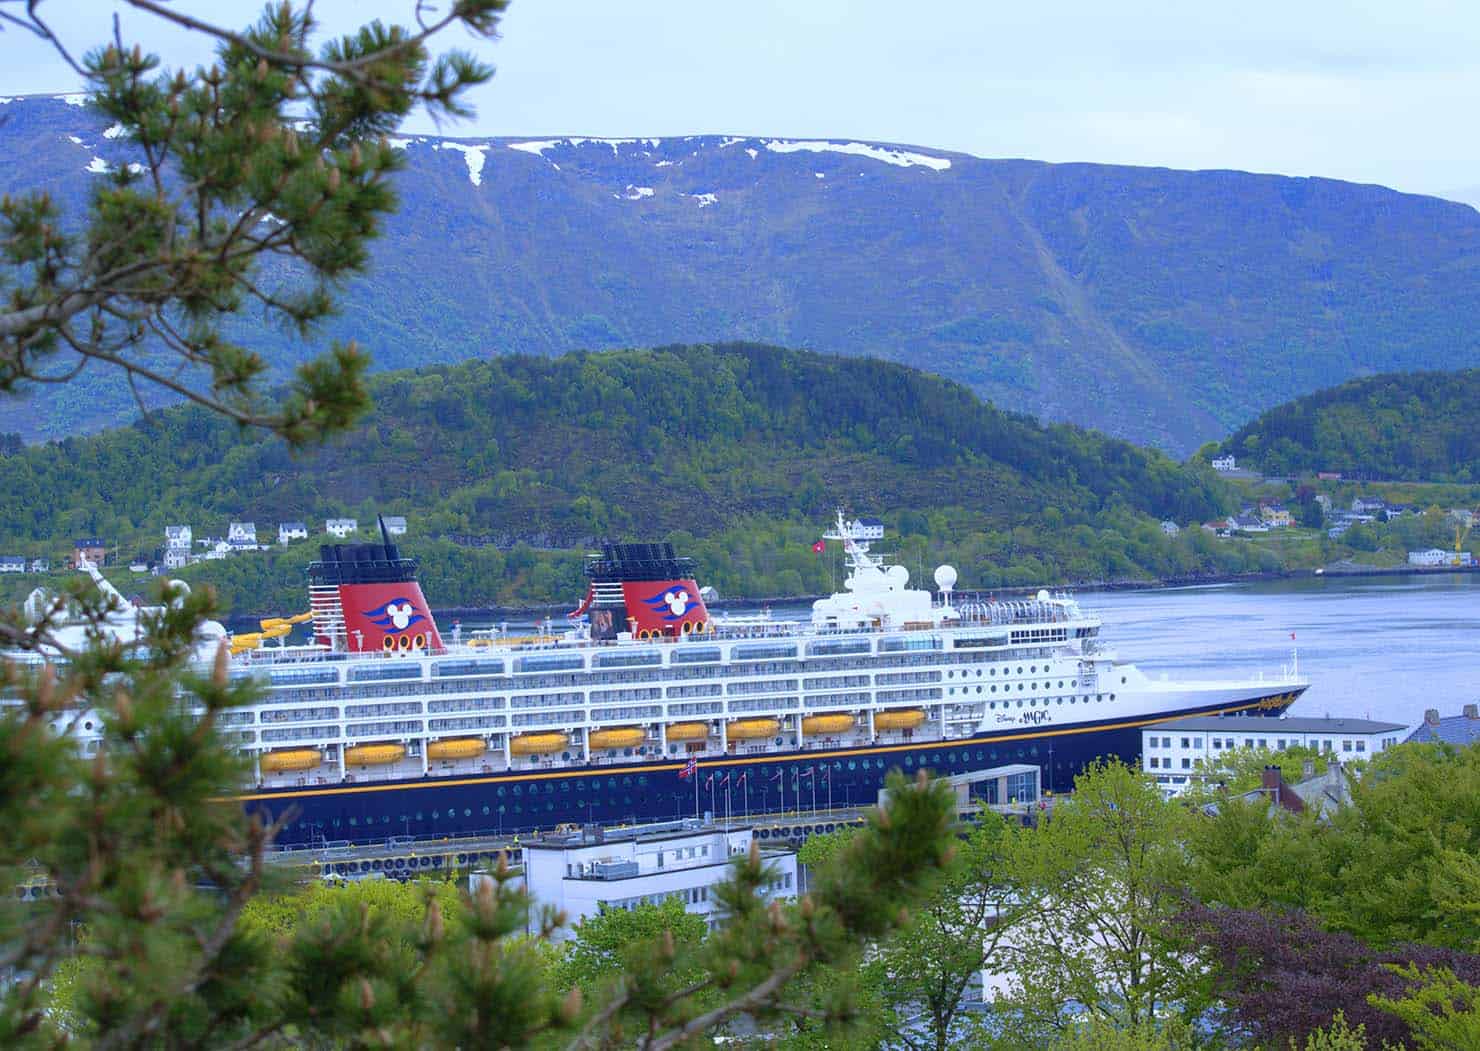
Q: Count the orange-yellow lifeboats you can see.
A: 9